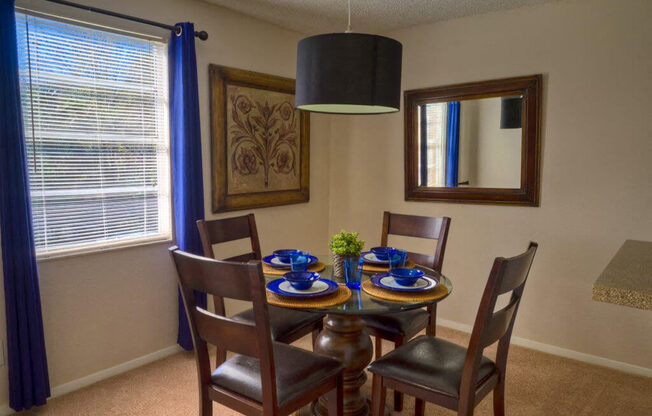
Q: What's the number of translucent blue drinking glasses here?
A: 3